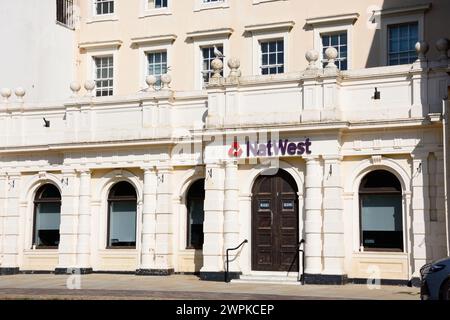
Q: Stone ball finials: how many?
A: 12